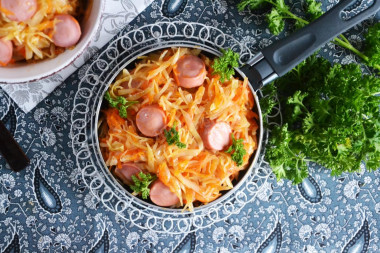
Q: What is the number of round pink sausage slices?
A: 8